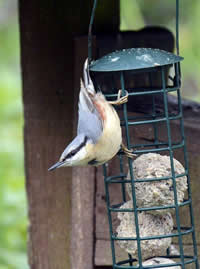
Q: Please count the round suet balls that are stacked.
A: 3